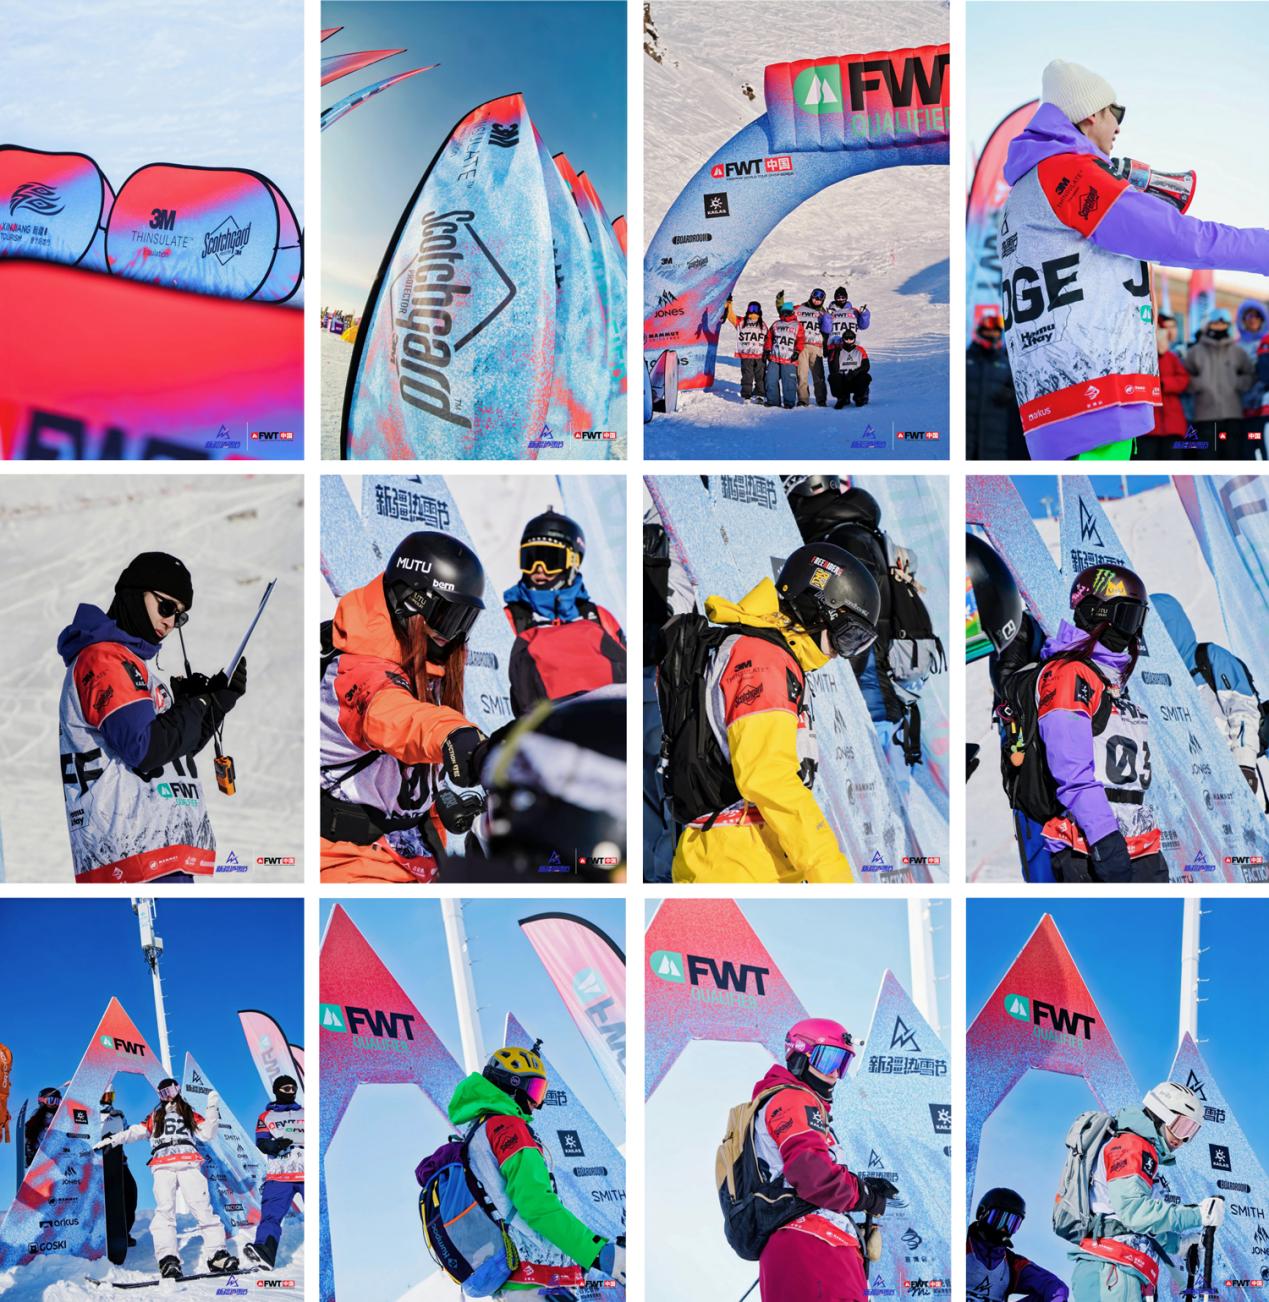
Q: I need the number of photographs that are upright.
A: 12